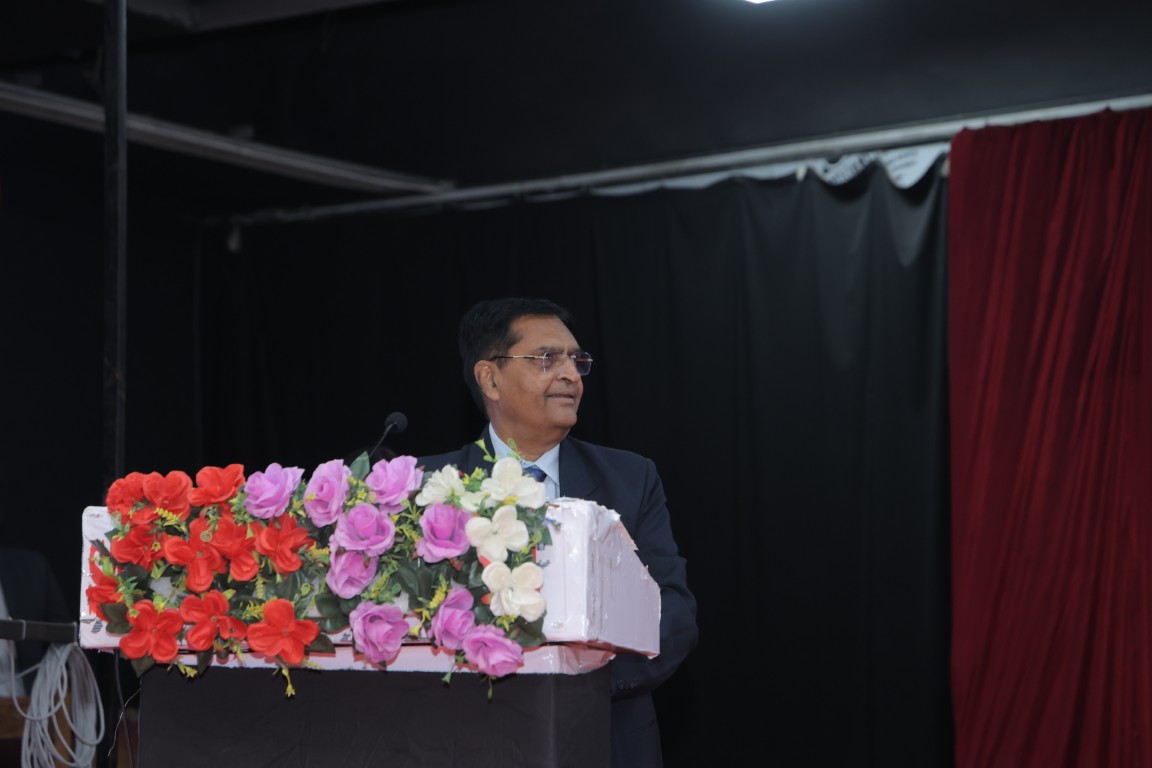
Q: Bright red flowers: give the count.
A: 11